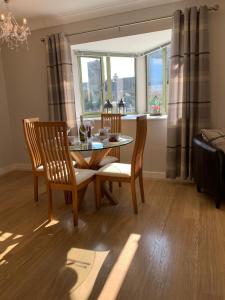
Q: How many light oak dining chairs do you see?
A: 4